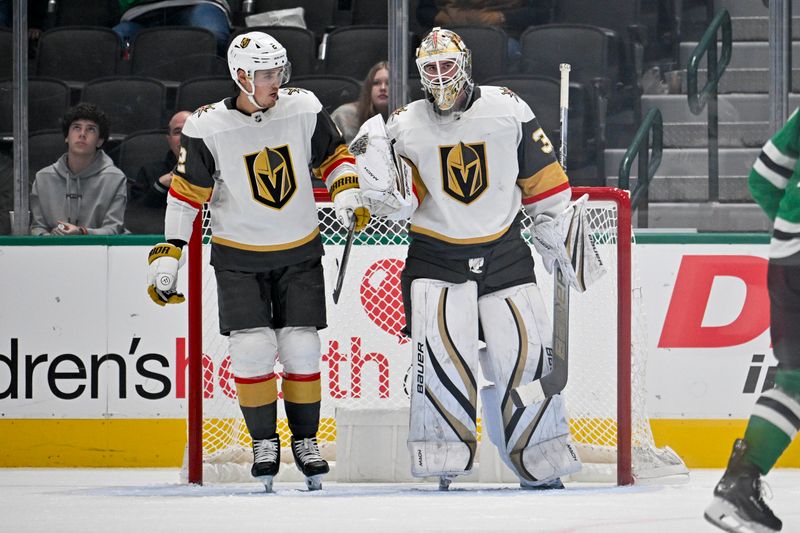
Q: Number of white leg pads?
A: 2